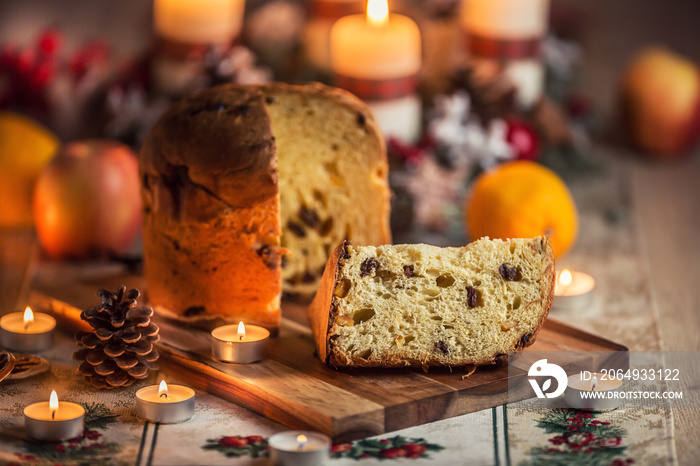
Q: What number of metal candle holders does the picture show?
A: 7